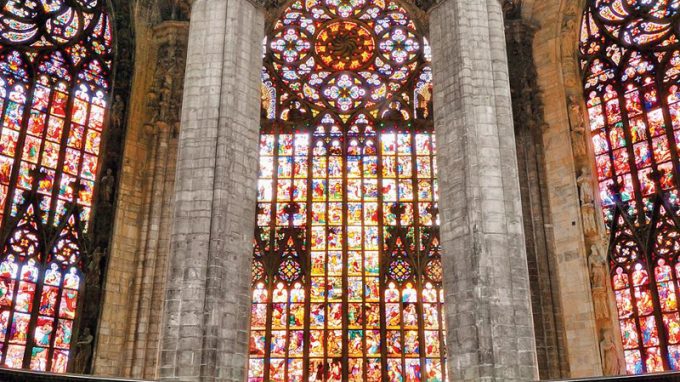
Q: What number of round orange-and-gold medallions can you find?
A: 1